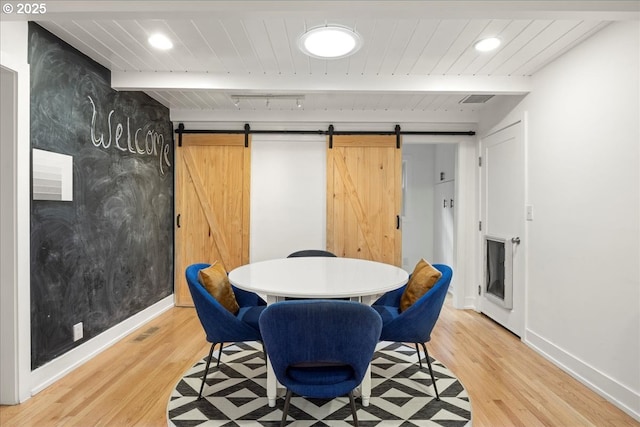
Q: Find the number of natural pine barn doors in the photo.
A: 2